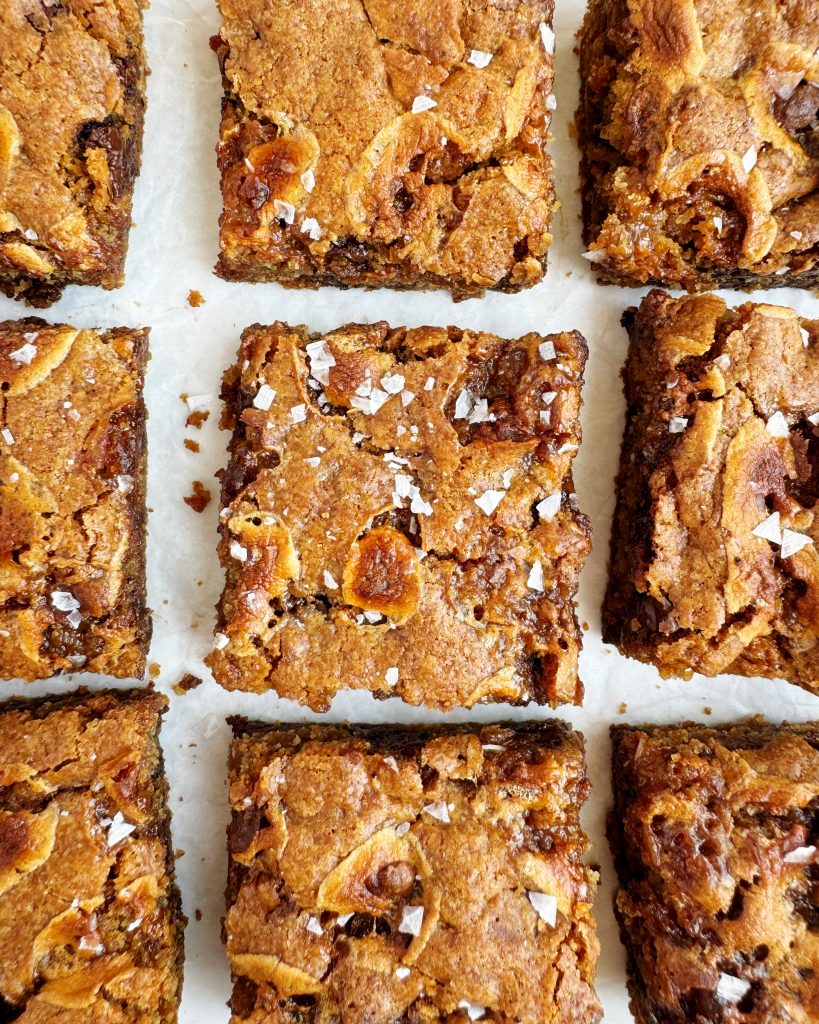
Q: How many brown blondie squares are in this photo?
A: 9